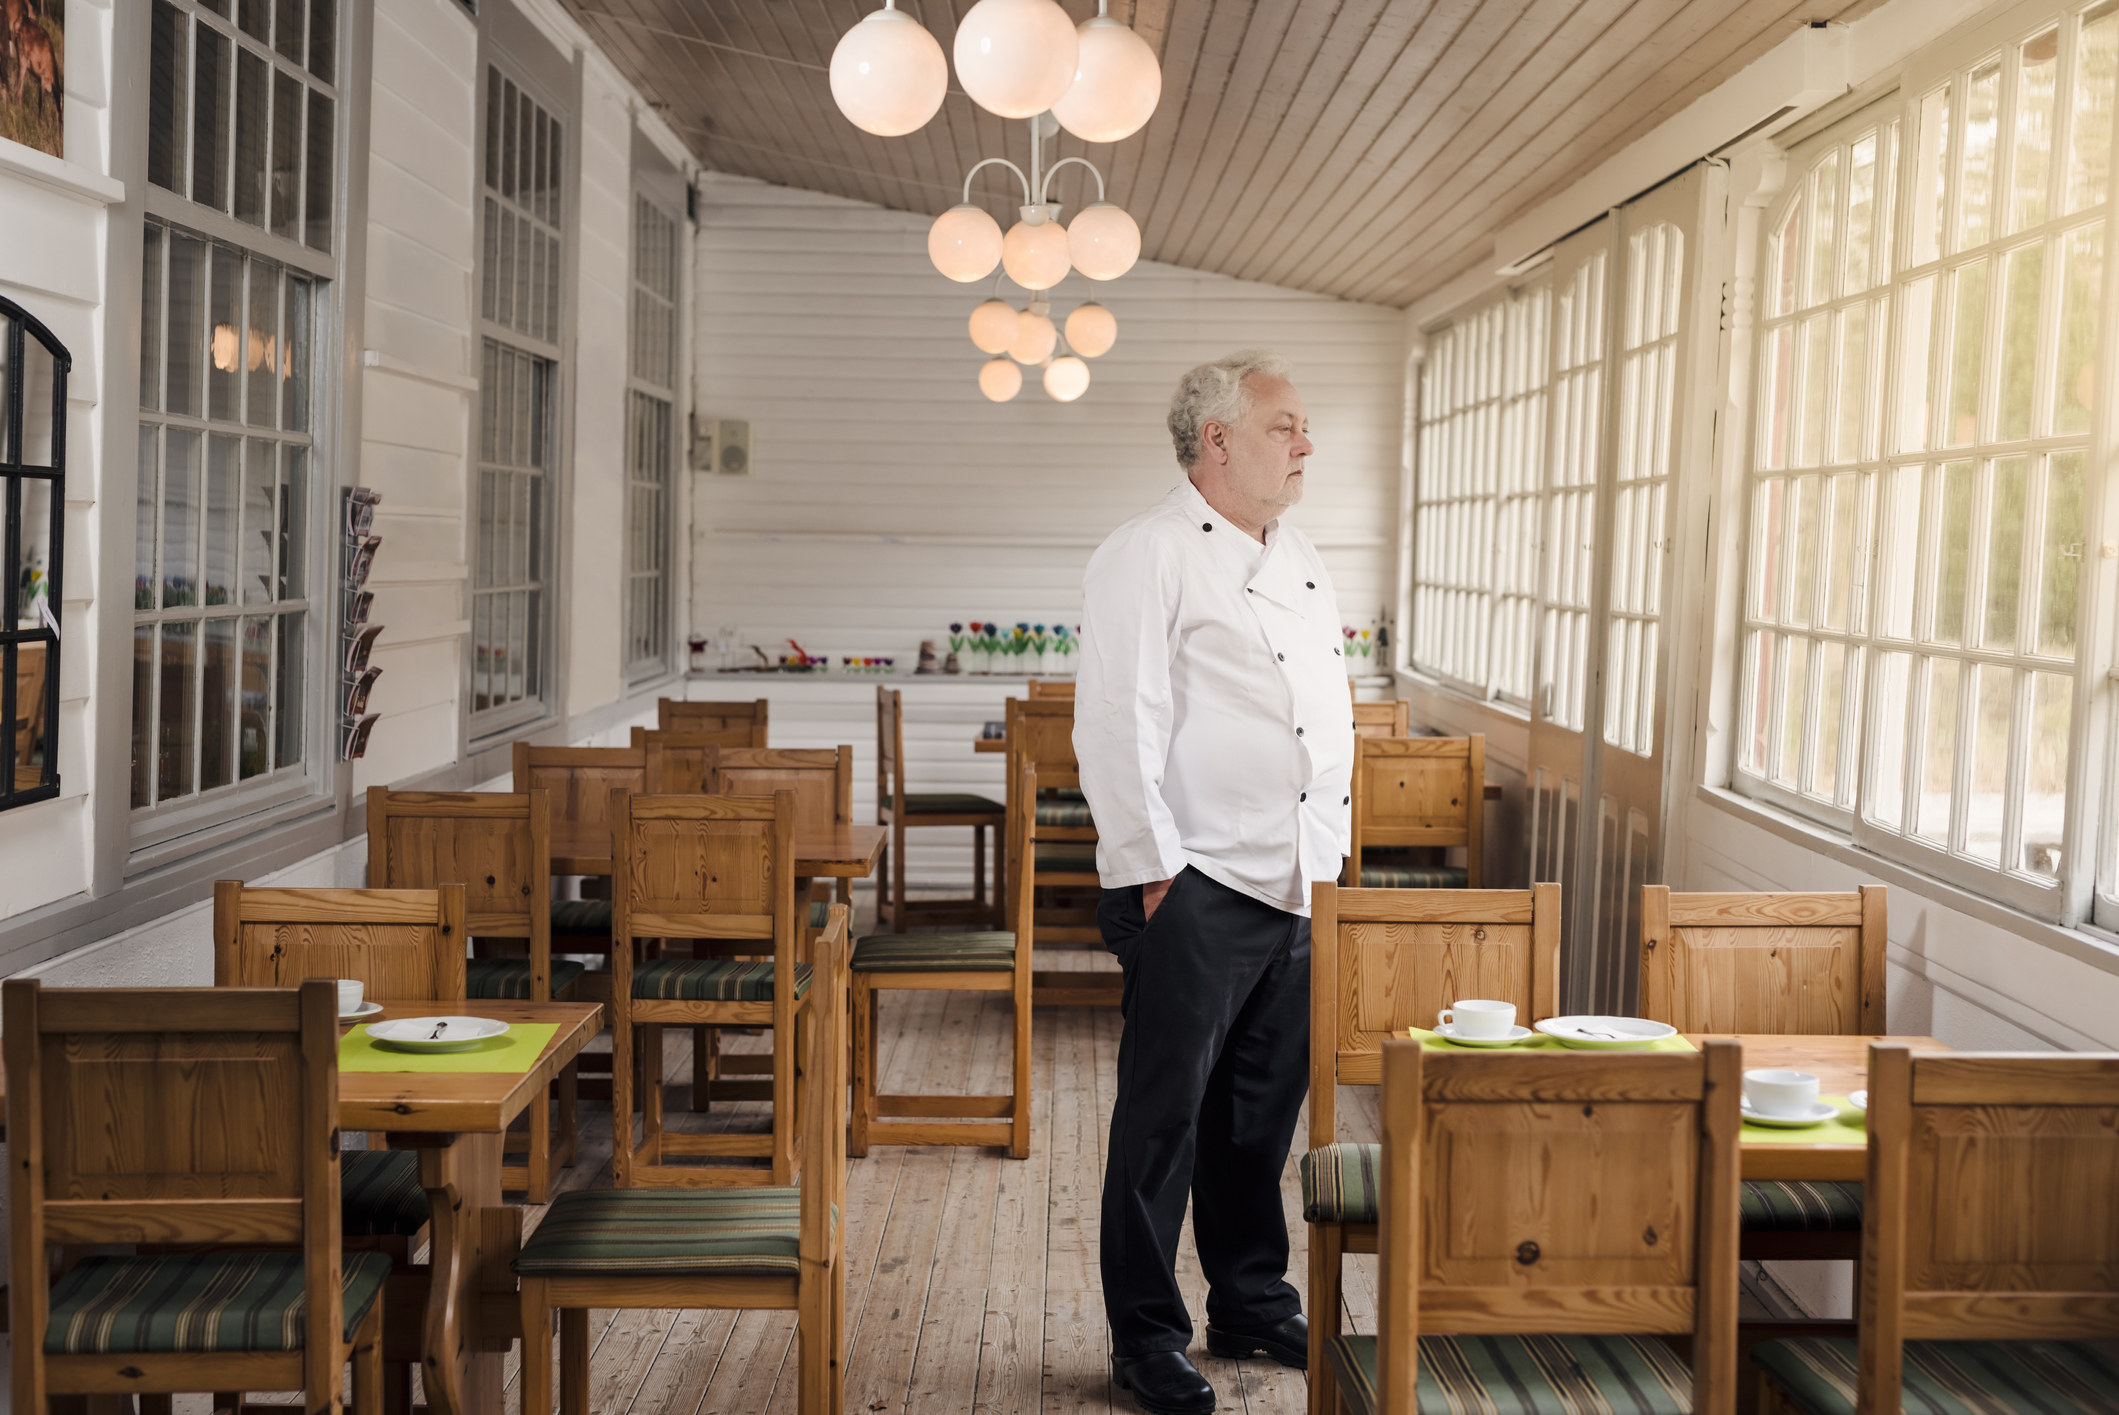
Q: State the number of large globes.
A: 3